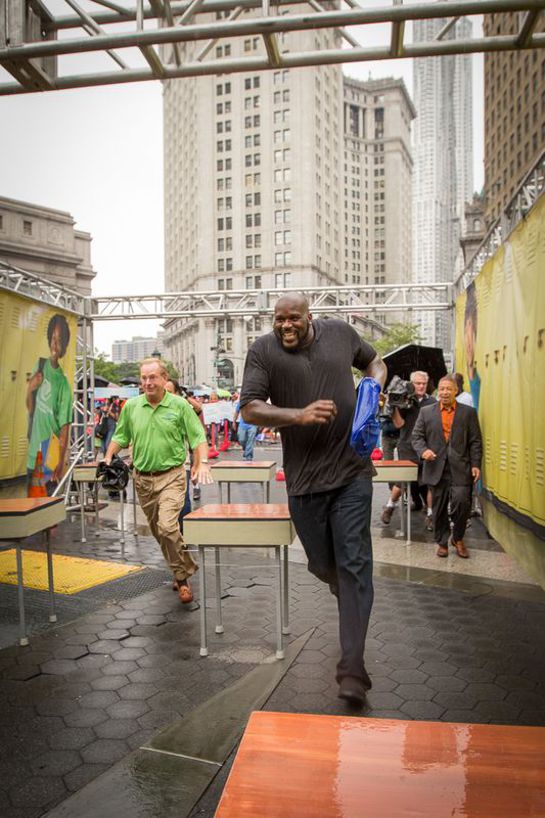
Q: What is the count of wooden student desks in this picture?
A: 6